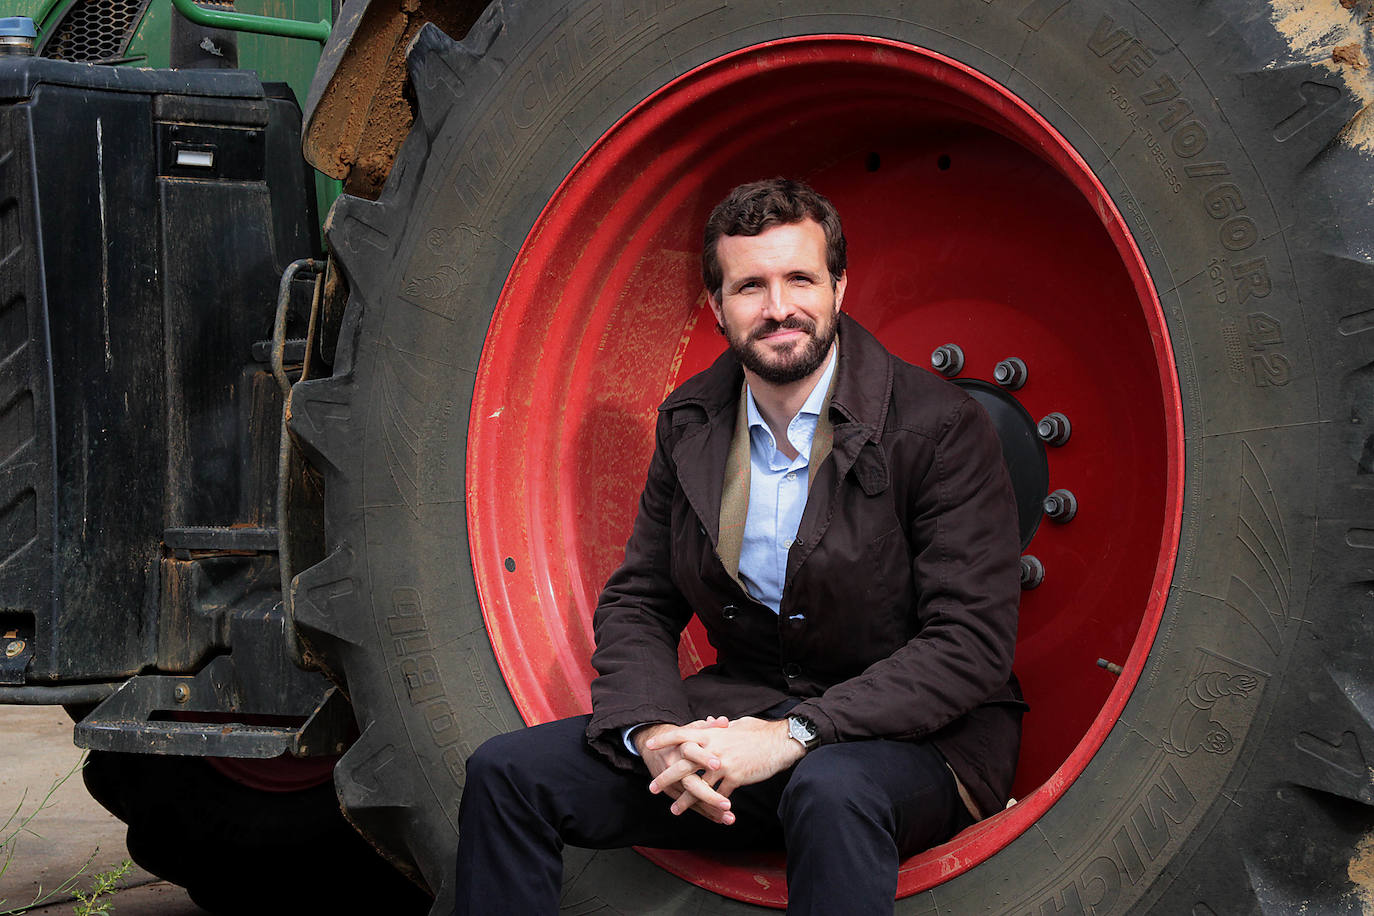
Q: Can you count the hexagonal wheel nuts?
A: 5